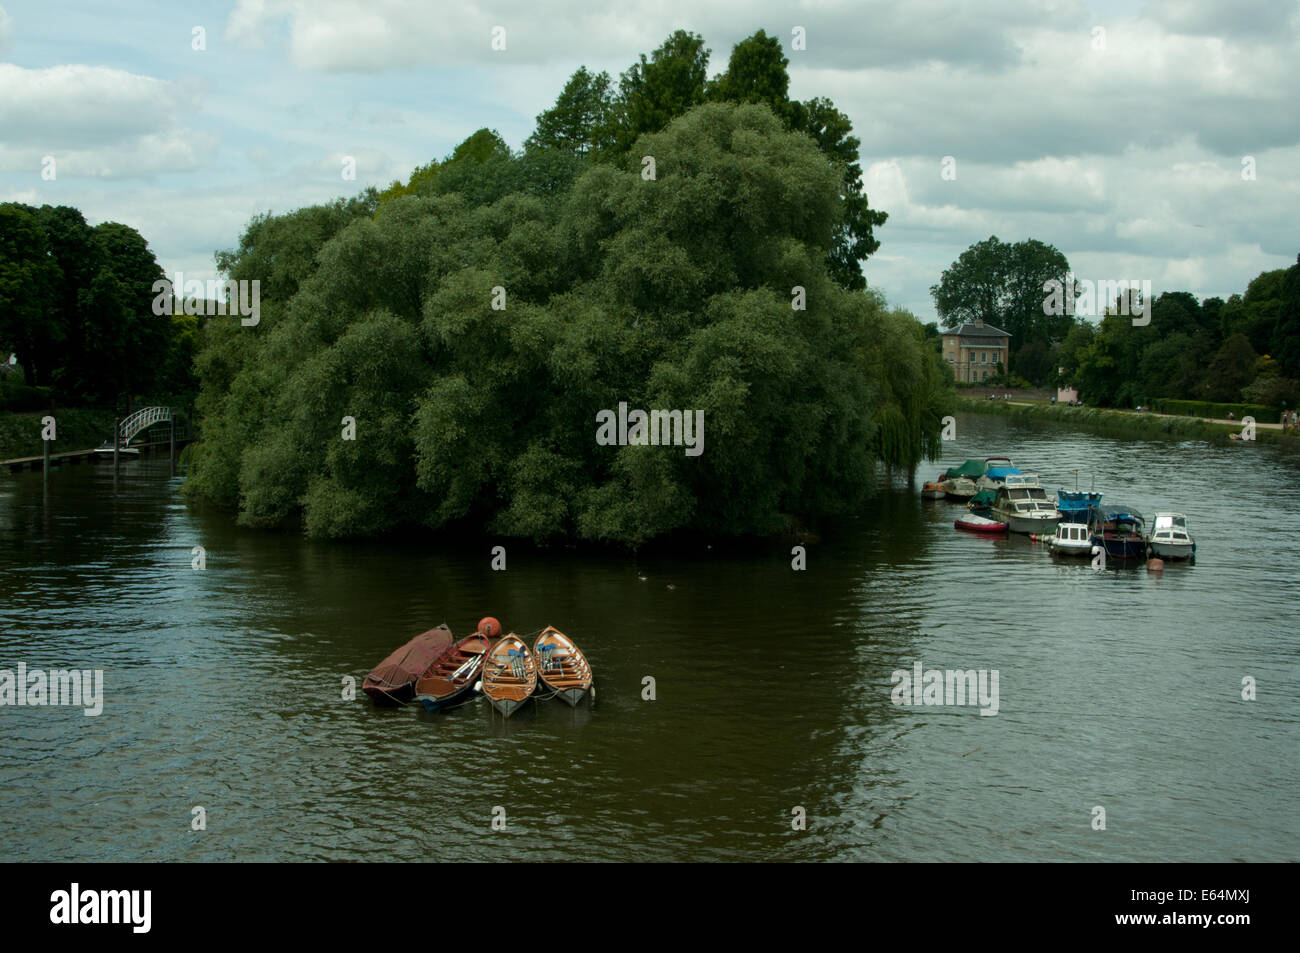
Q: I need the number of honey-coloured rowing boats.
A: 2